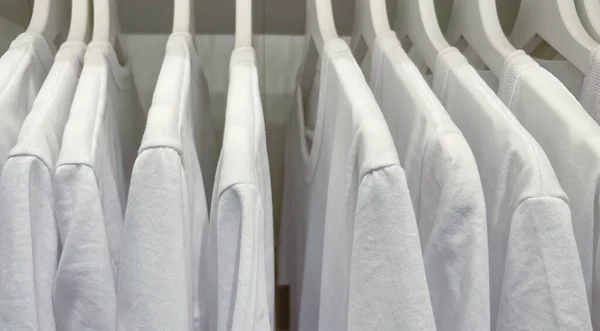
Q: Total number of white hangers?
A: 11